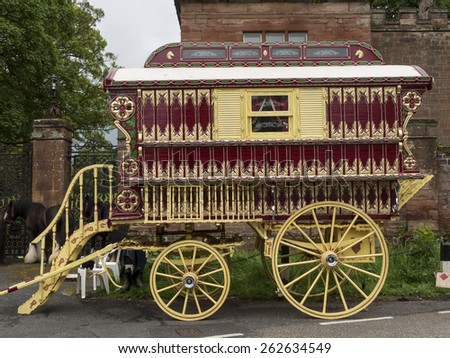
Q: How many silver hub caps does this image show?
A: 2